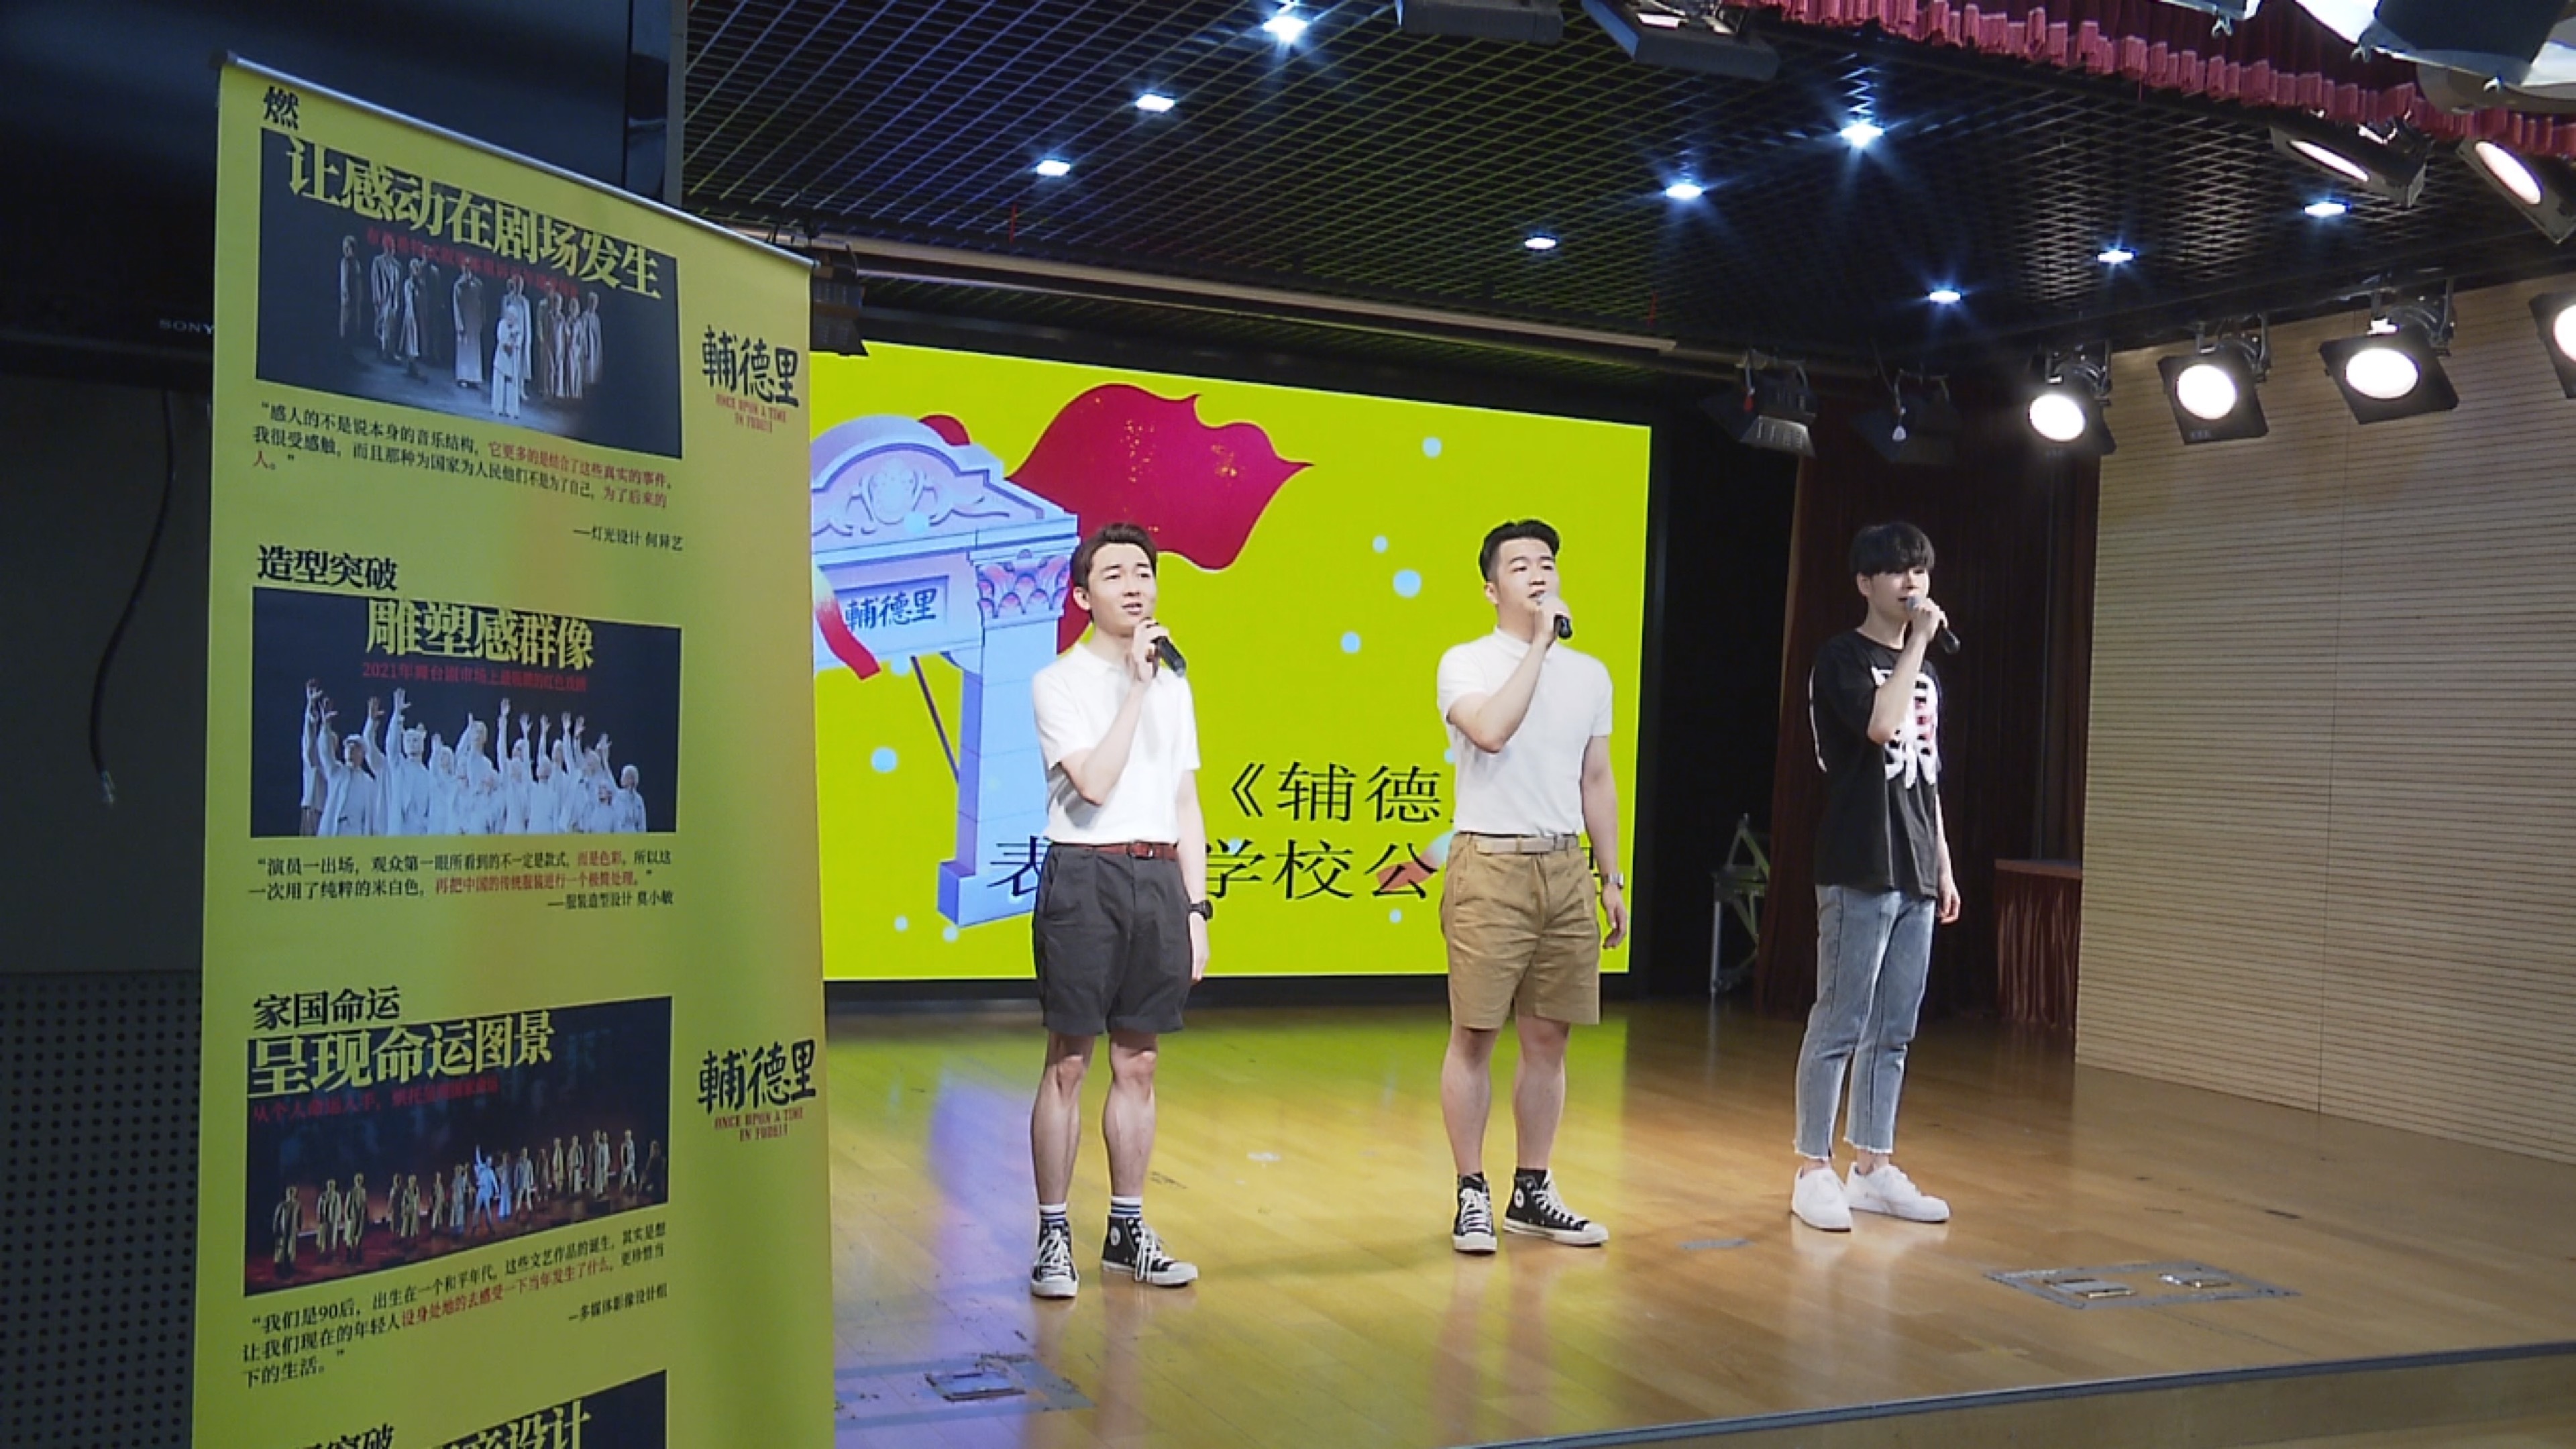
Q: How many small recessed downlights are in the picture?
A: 9